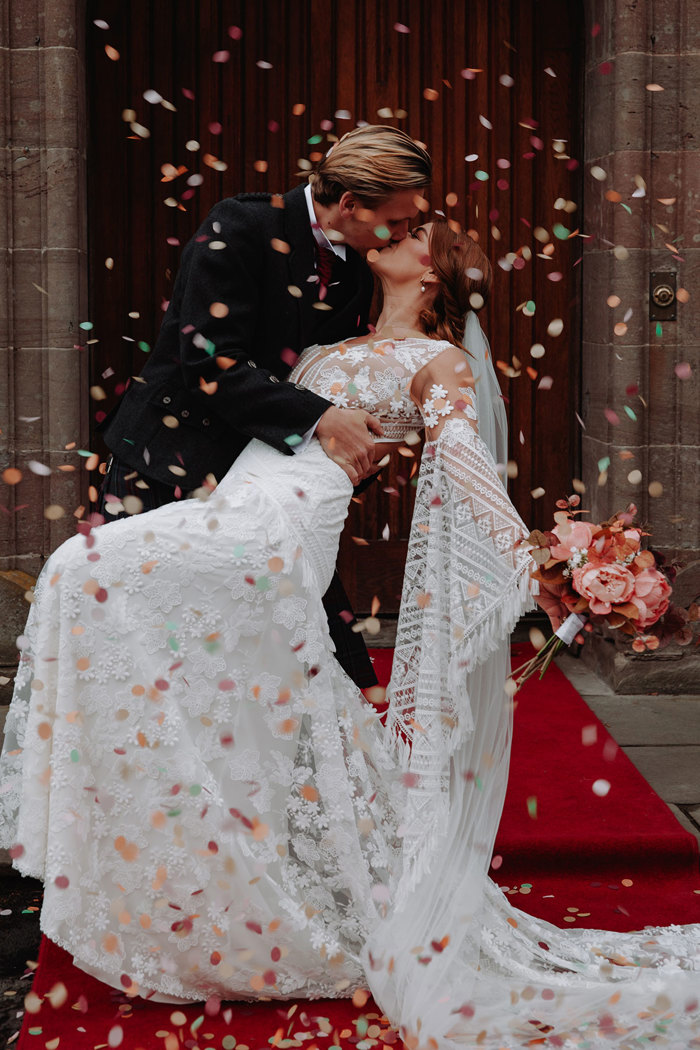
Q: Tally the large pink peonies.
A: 3